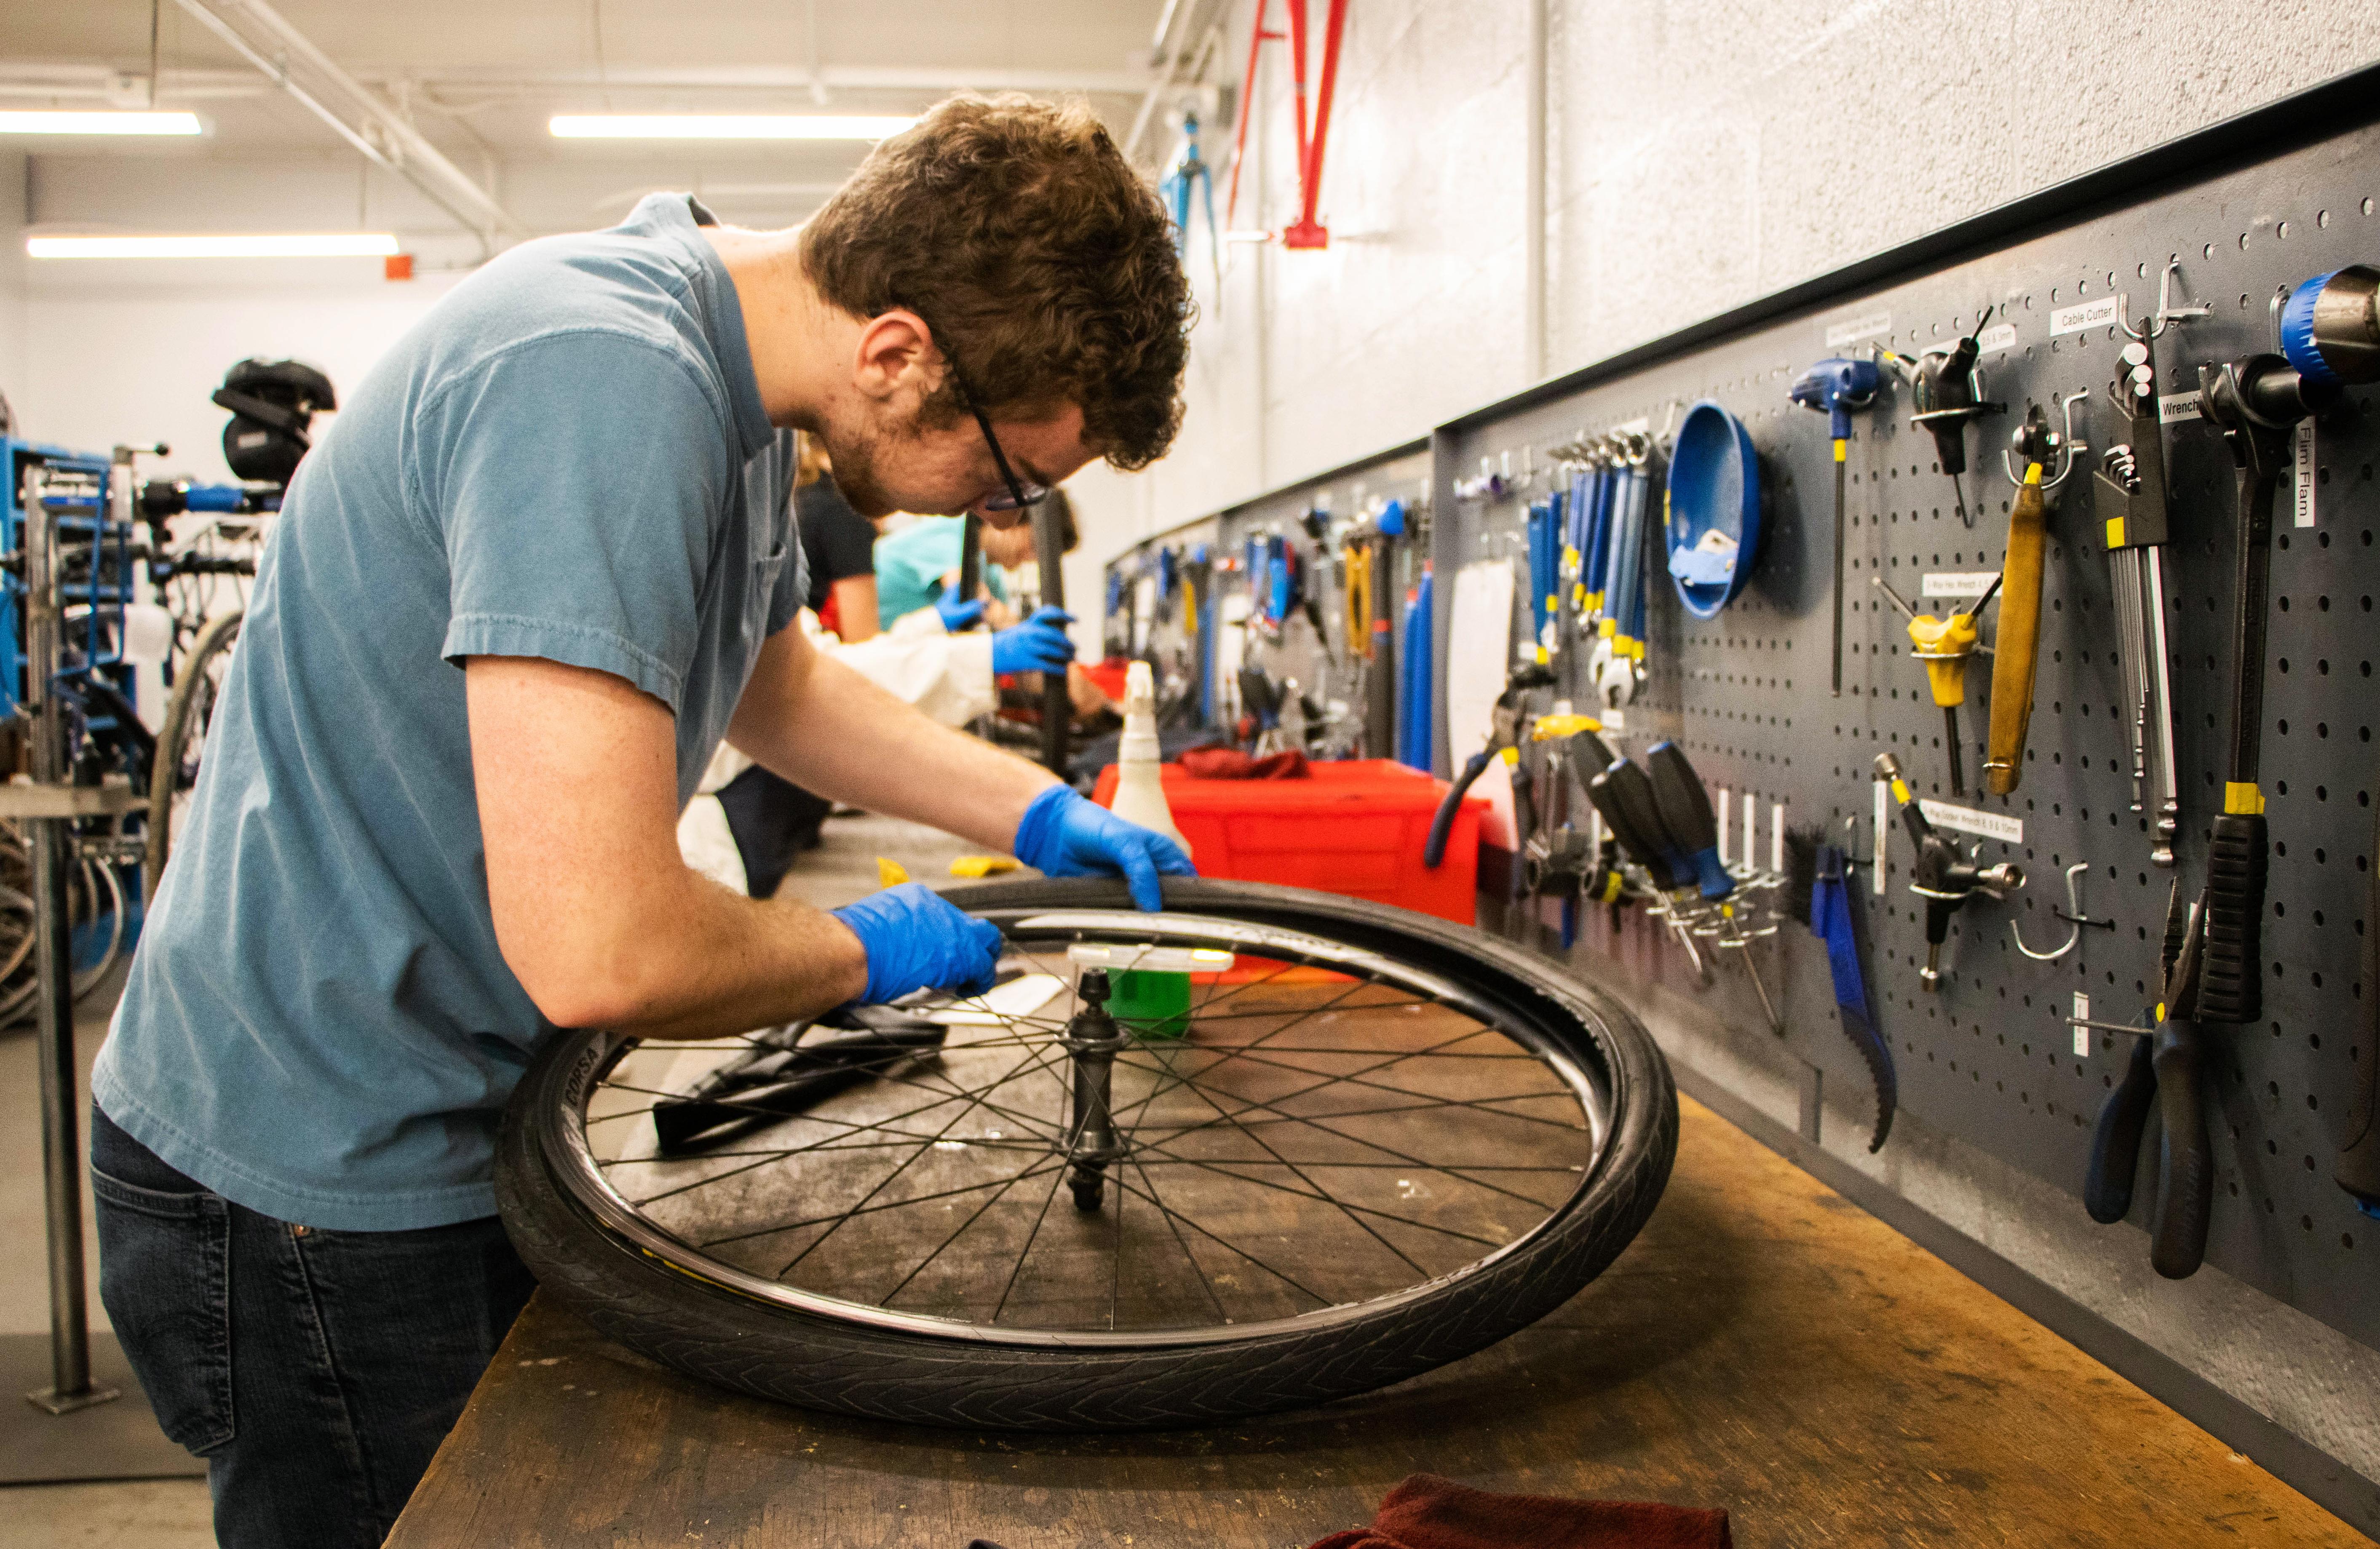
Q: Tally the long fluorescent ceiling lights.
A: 3